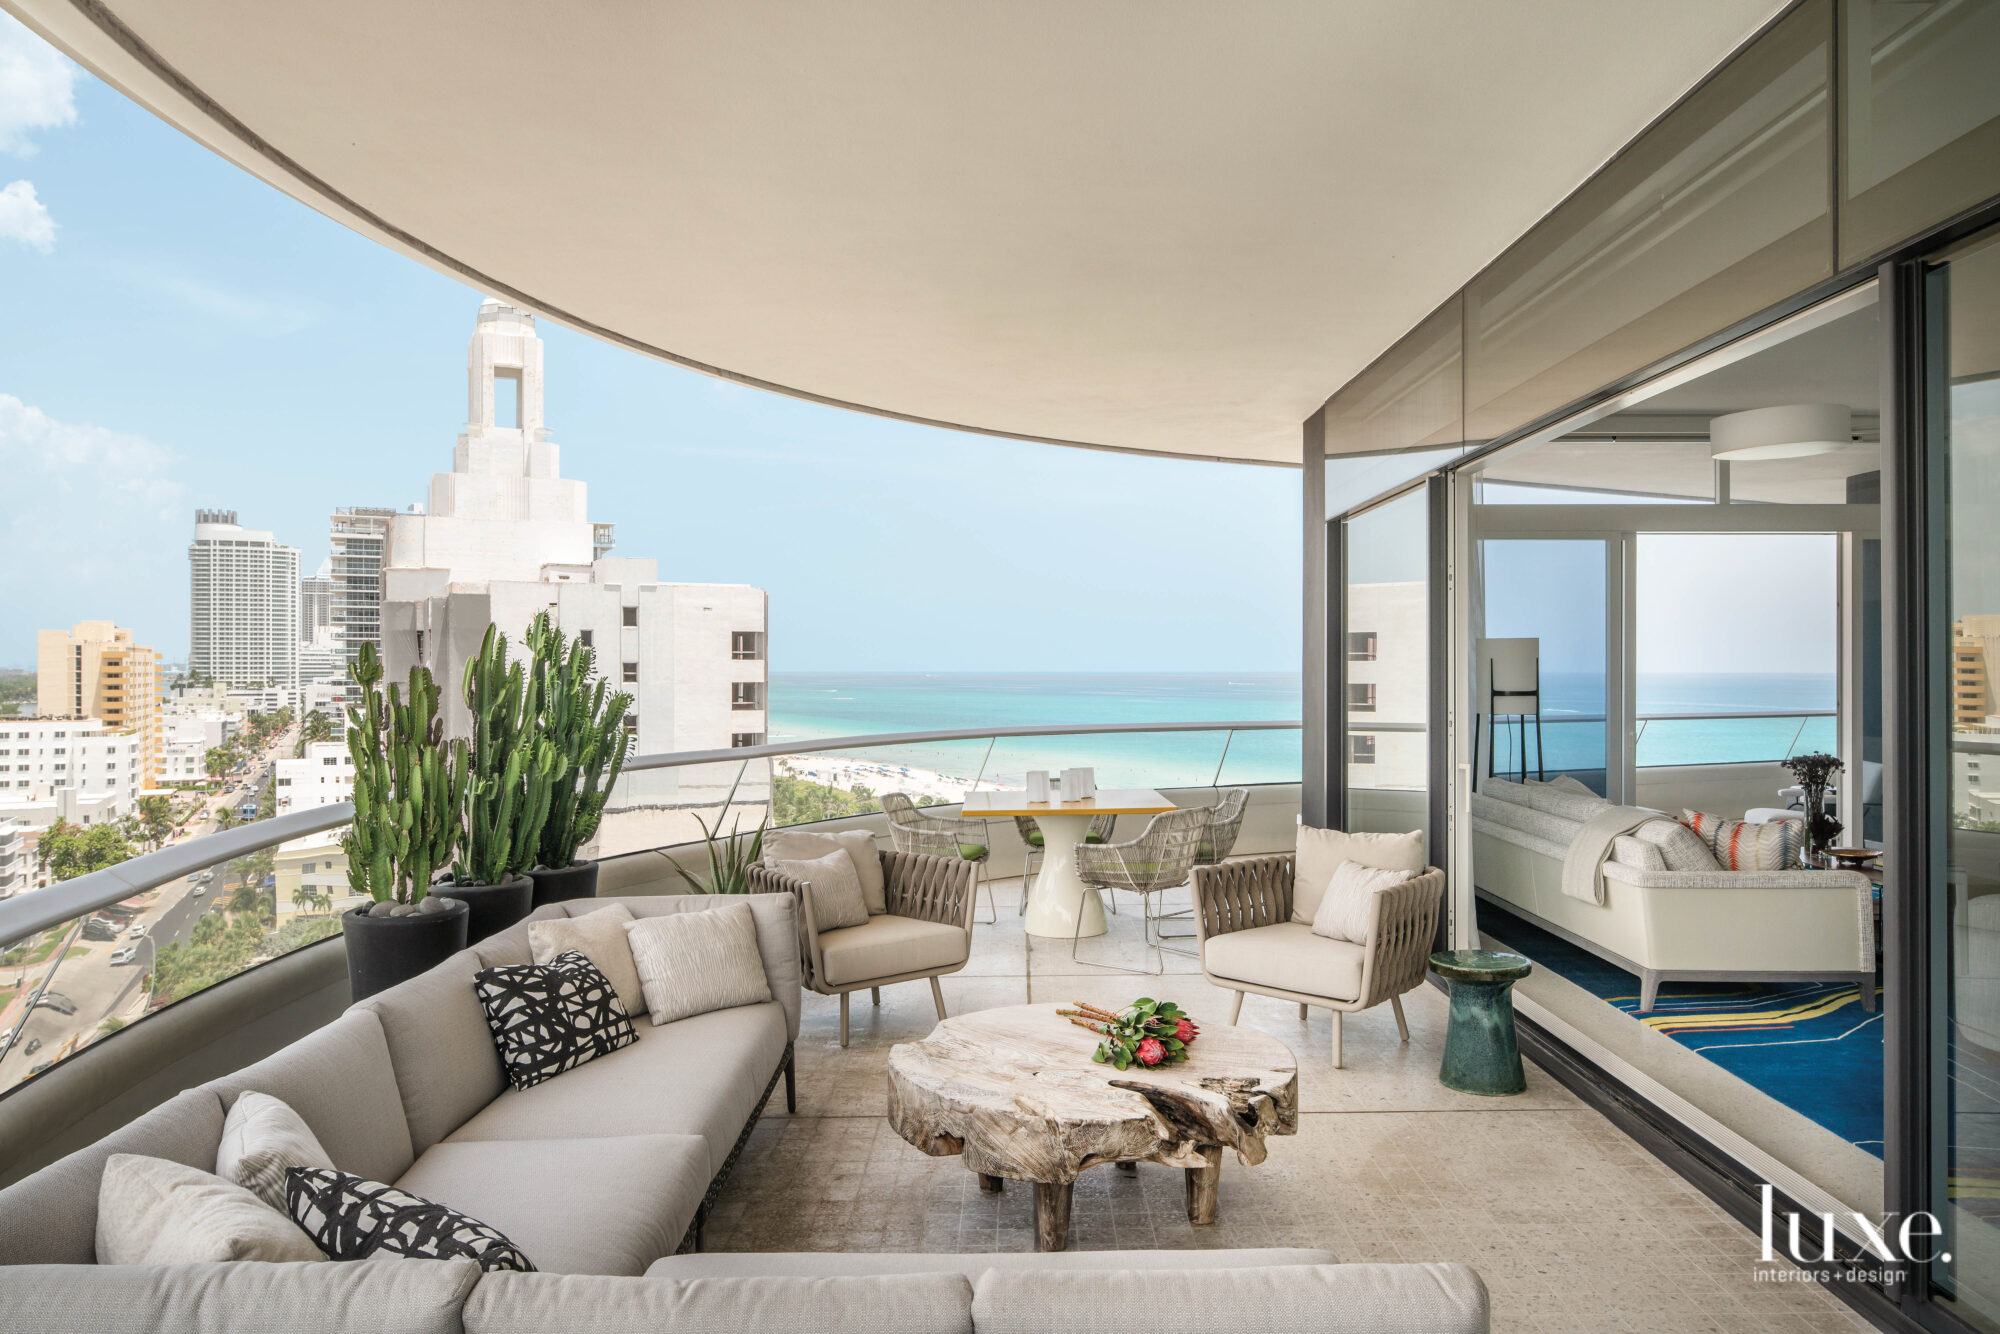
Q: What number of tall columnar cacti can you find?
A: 3